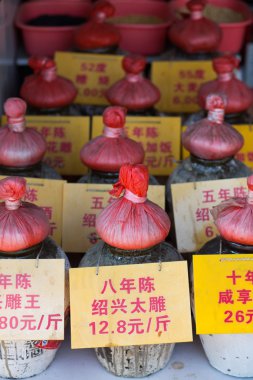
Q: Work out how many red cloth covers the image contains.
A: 11